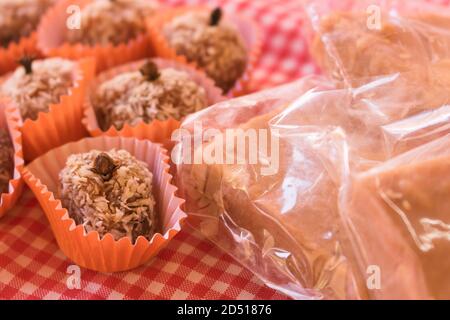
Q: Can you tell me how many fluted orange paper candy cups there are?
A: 7